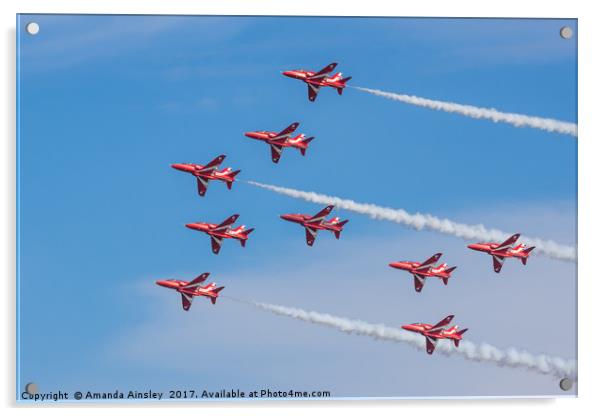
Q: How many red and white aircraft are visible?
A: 9